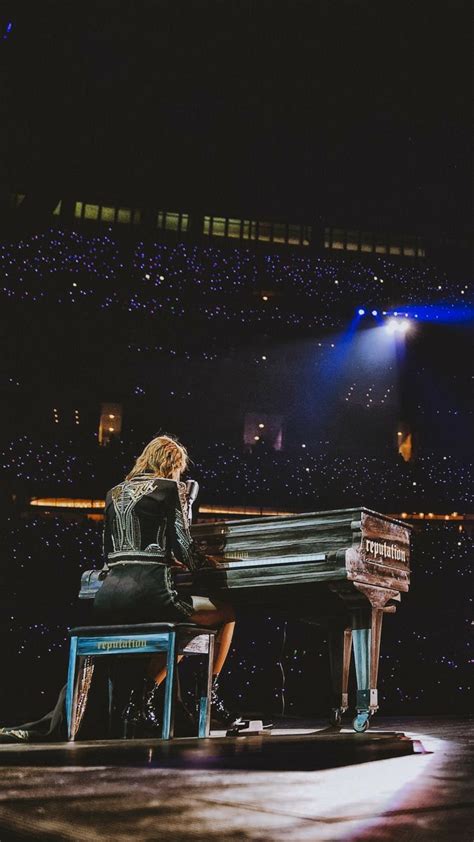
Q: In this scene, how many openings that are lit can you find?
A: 3